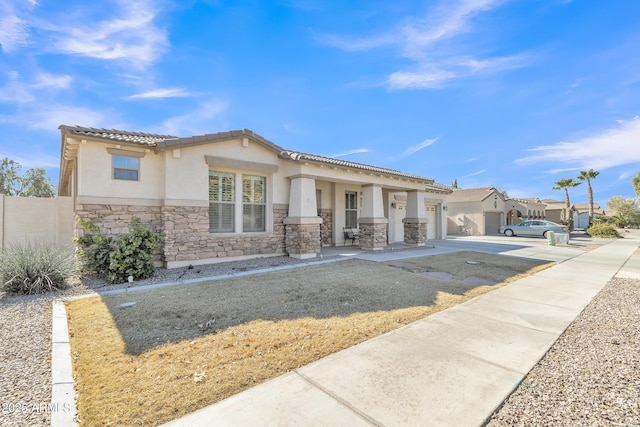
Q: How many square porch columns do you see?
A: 3